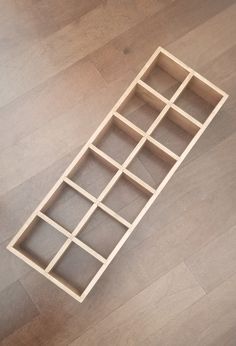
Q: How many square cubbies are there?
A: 12